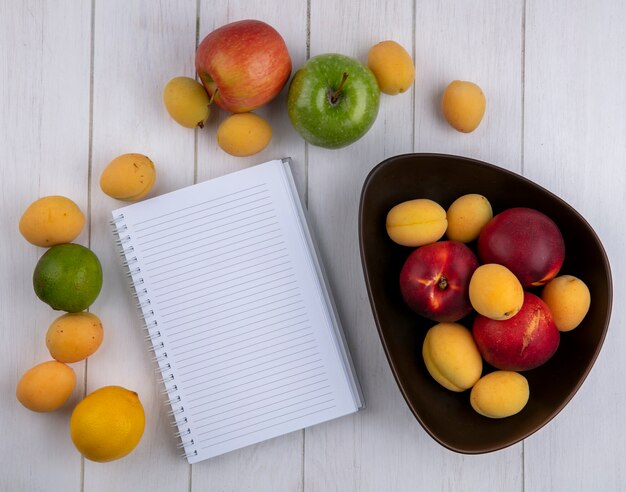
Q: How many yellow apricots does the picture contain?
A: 14